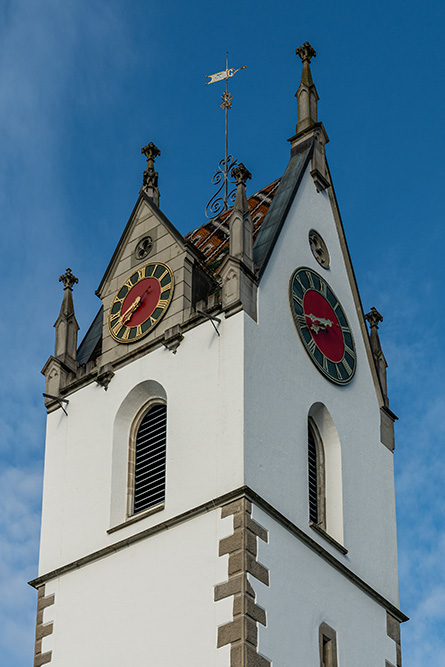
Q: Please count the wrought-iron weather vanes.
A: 1